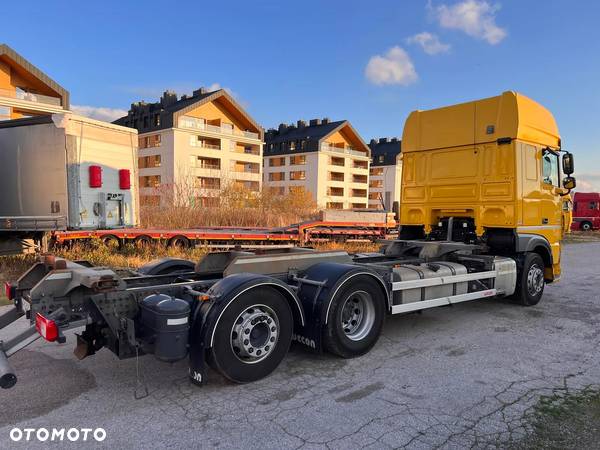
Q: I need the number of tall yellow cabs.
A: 1